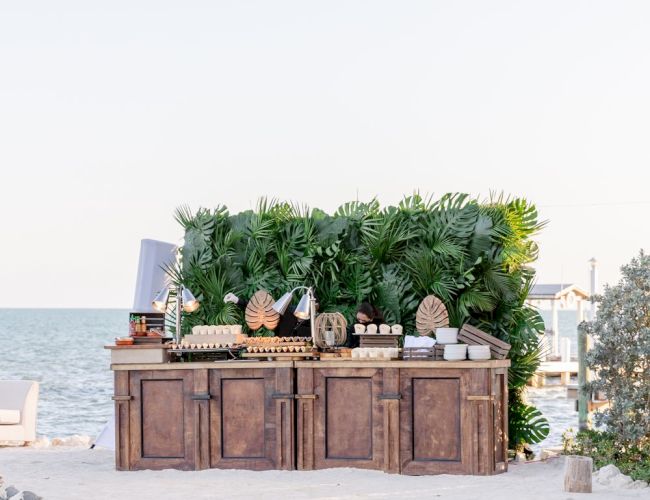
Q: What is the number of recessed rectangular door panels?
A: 4